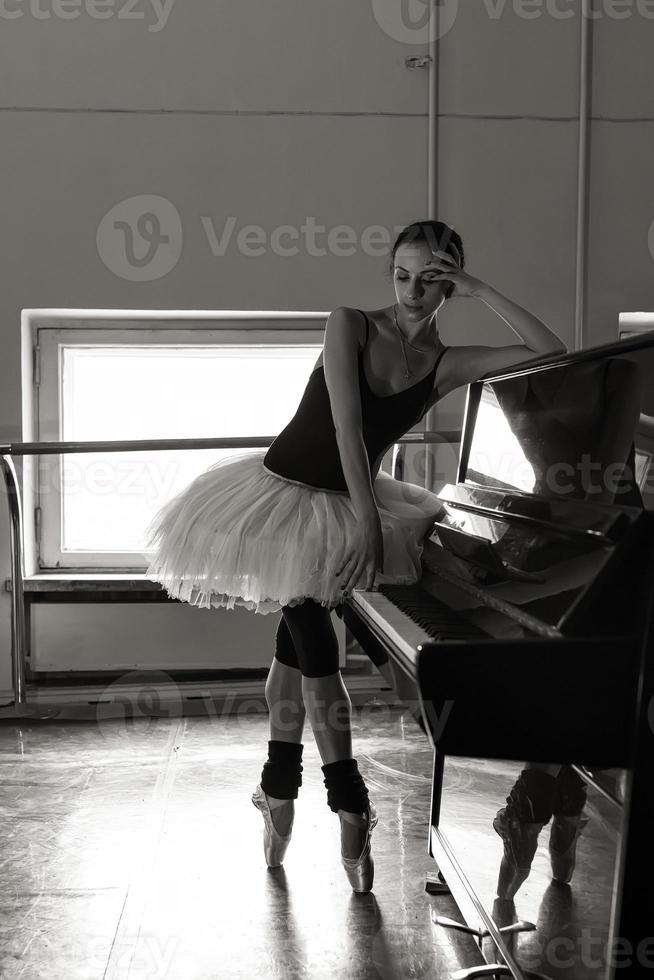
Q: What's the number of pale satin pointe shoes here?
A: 2